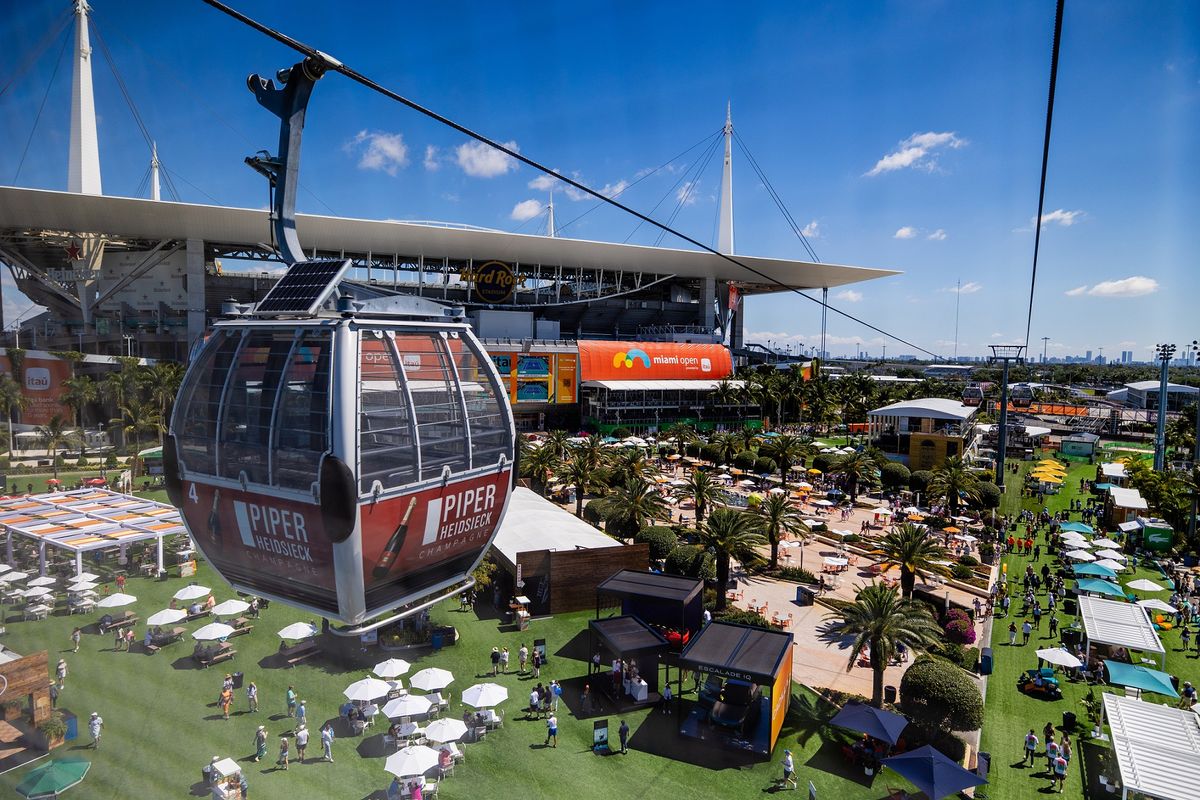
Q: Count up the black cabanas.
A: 3